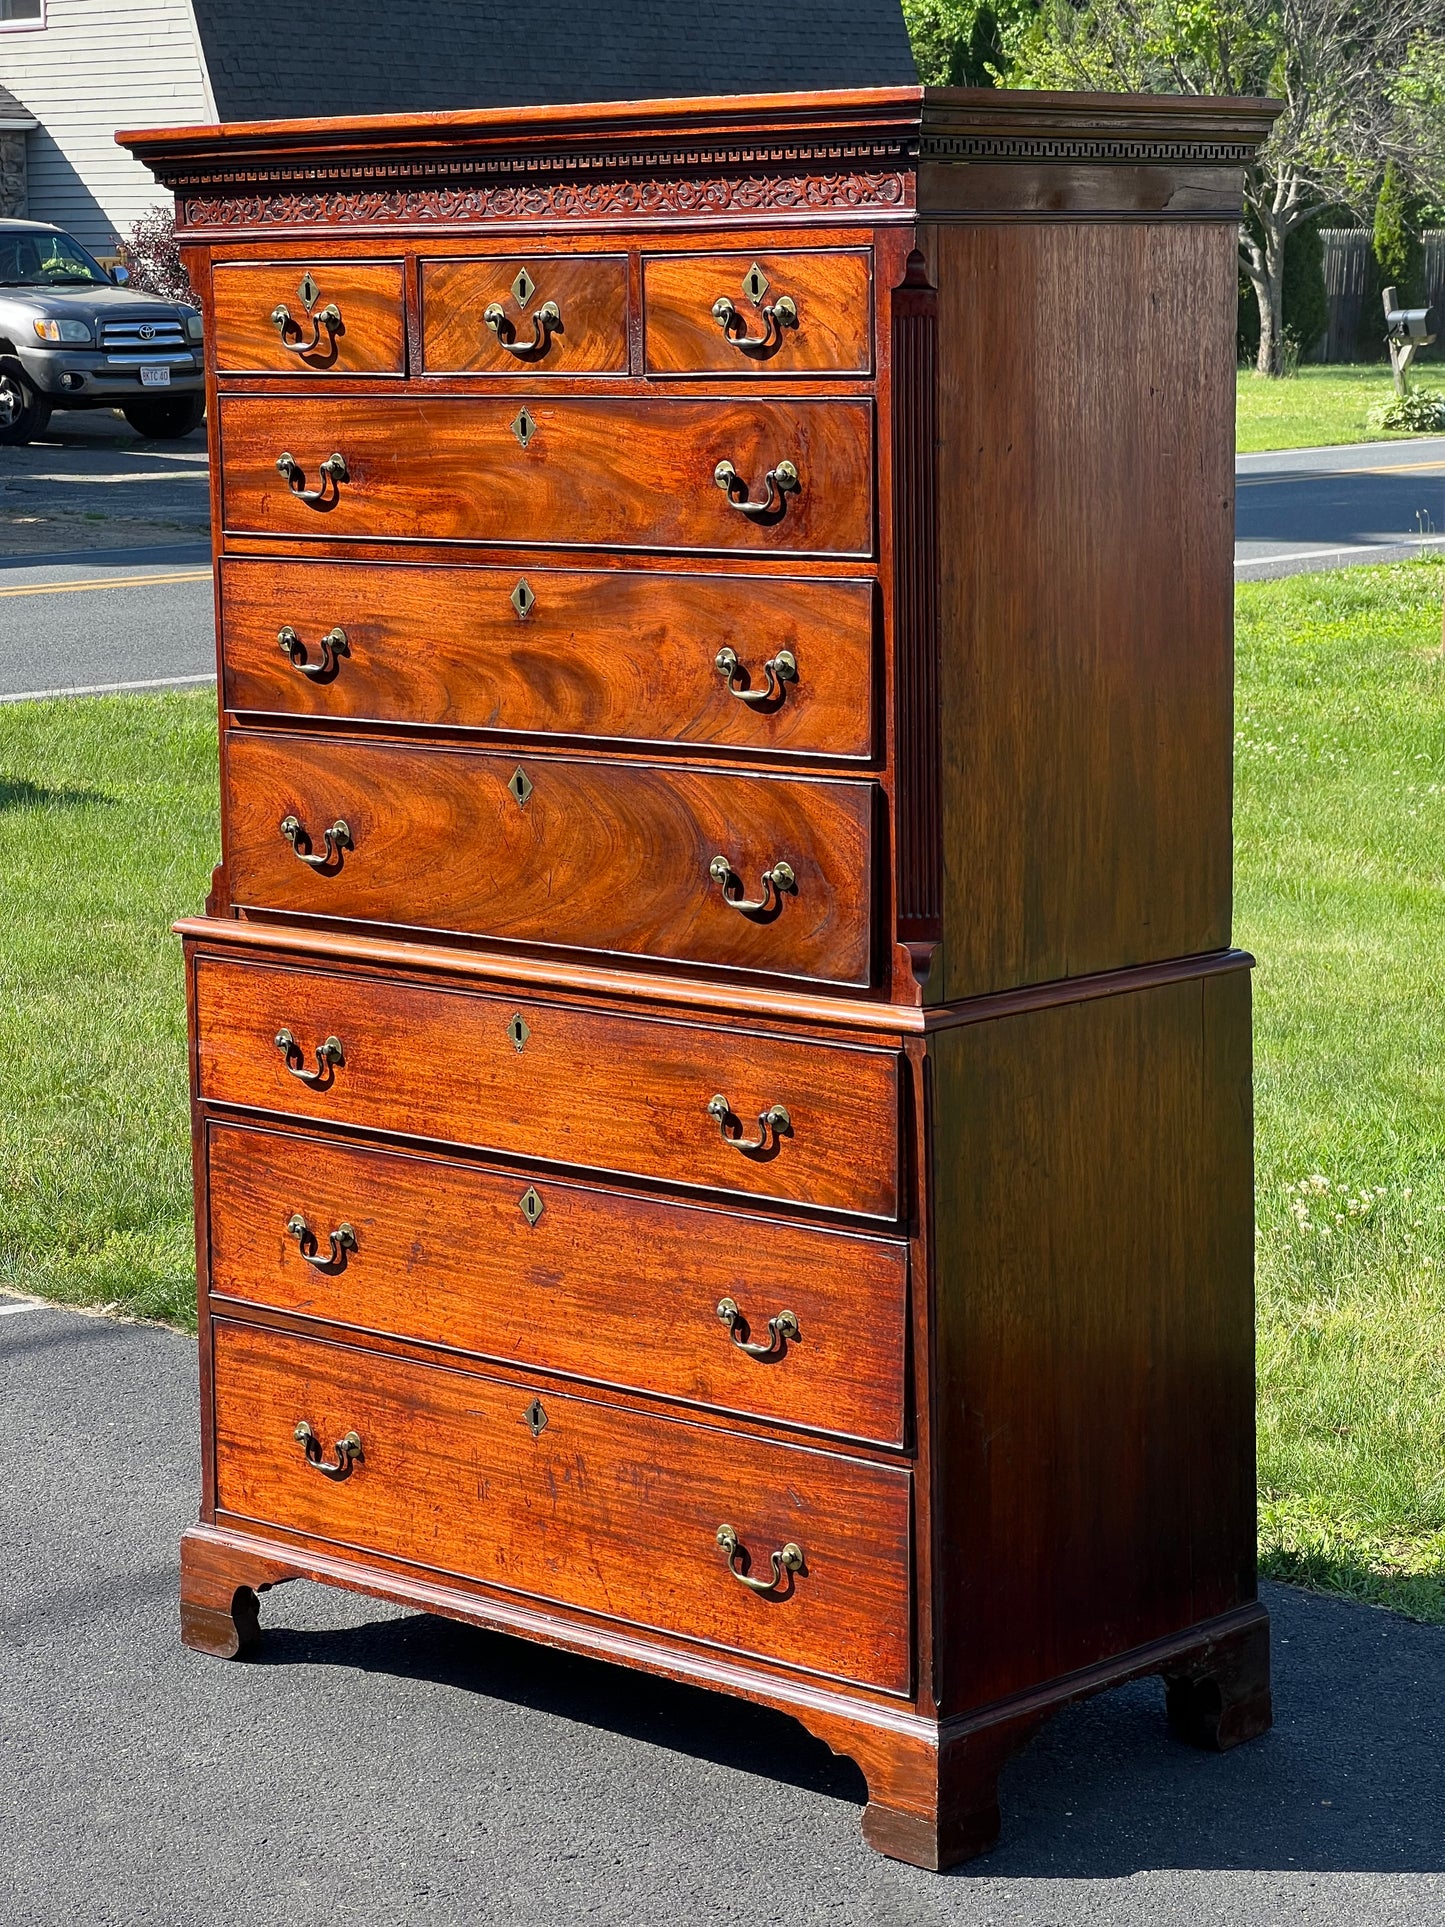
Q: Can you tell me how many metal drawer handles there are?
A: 15